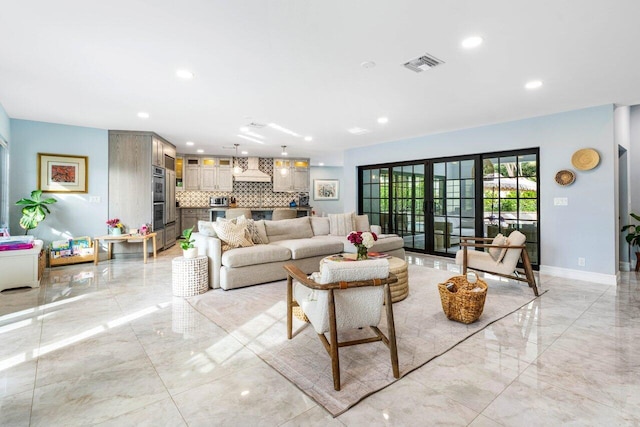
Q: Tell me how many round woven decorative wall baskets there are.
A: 2